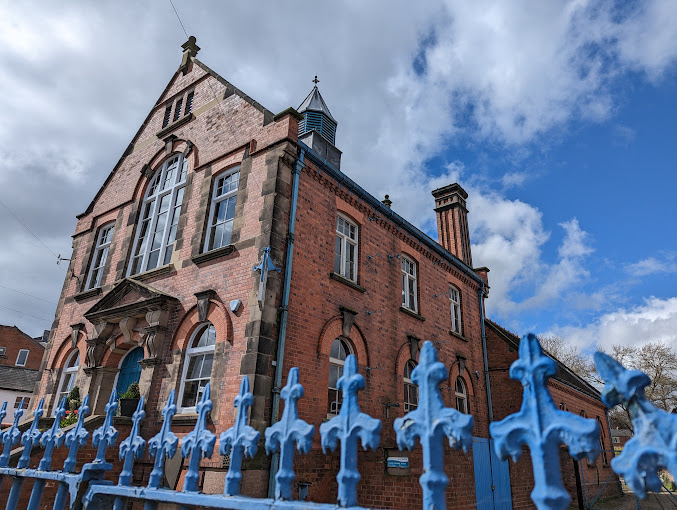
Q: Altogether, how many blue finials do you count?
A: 15